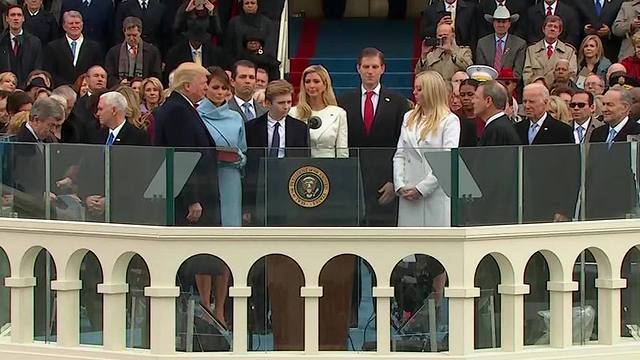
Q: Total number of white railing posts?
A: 11